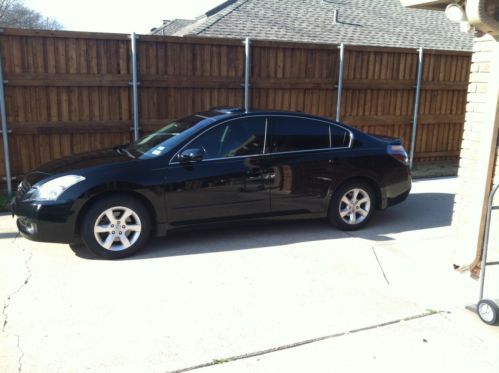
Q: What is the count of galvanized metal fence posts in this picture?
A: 5